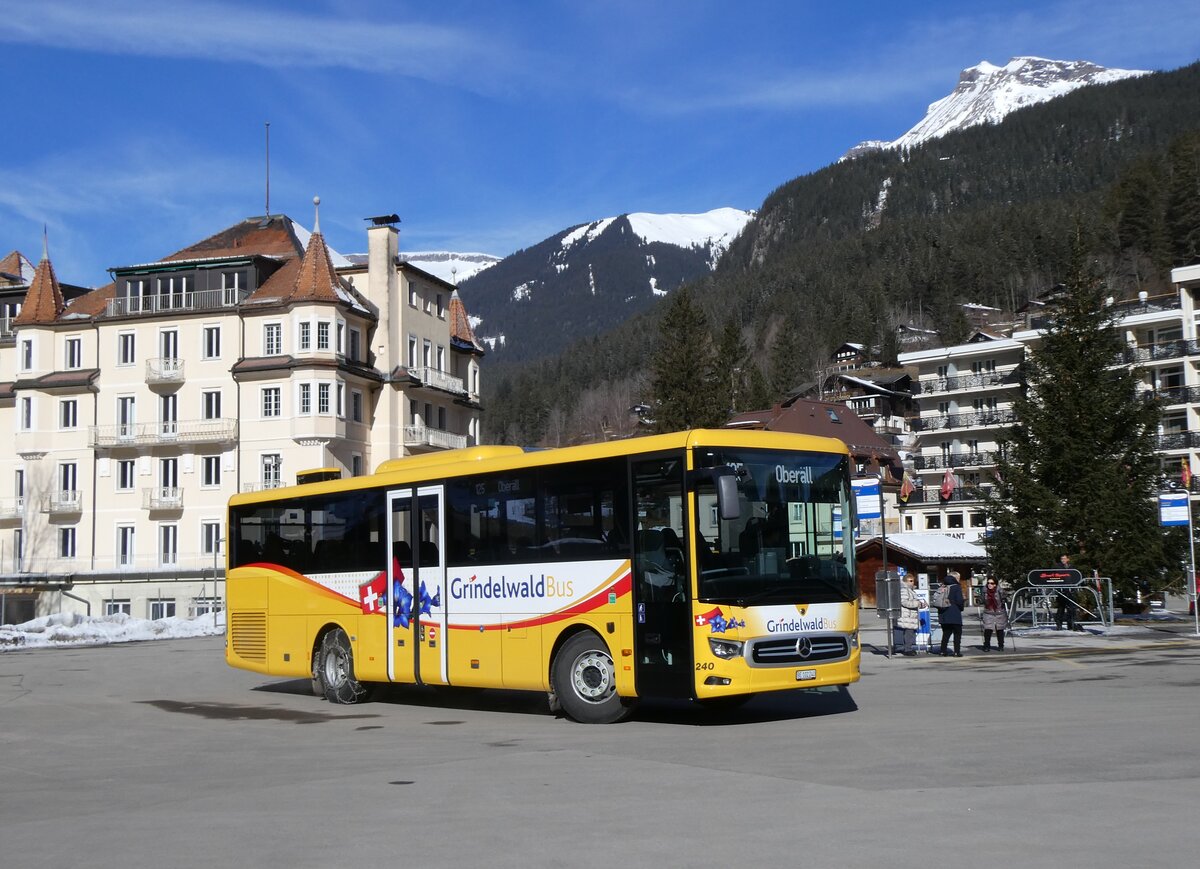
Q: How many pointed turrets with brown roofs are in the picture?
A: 3